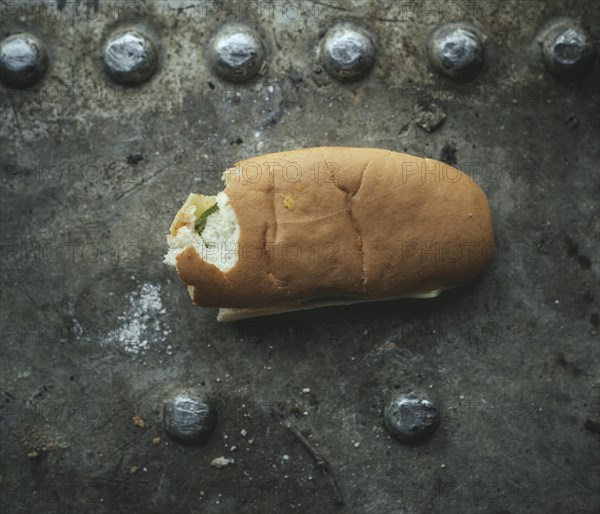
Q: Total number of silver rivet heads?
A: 8